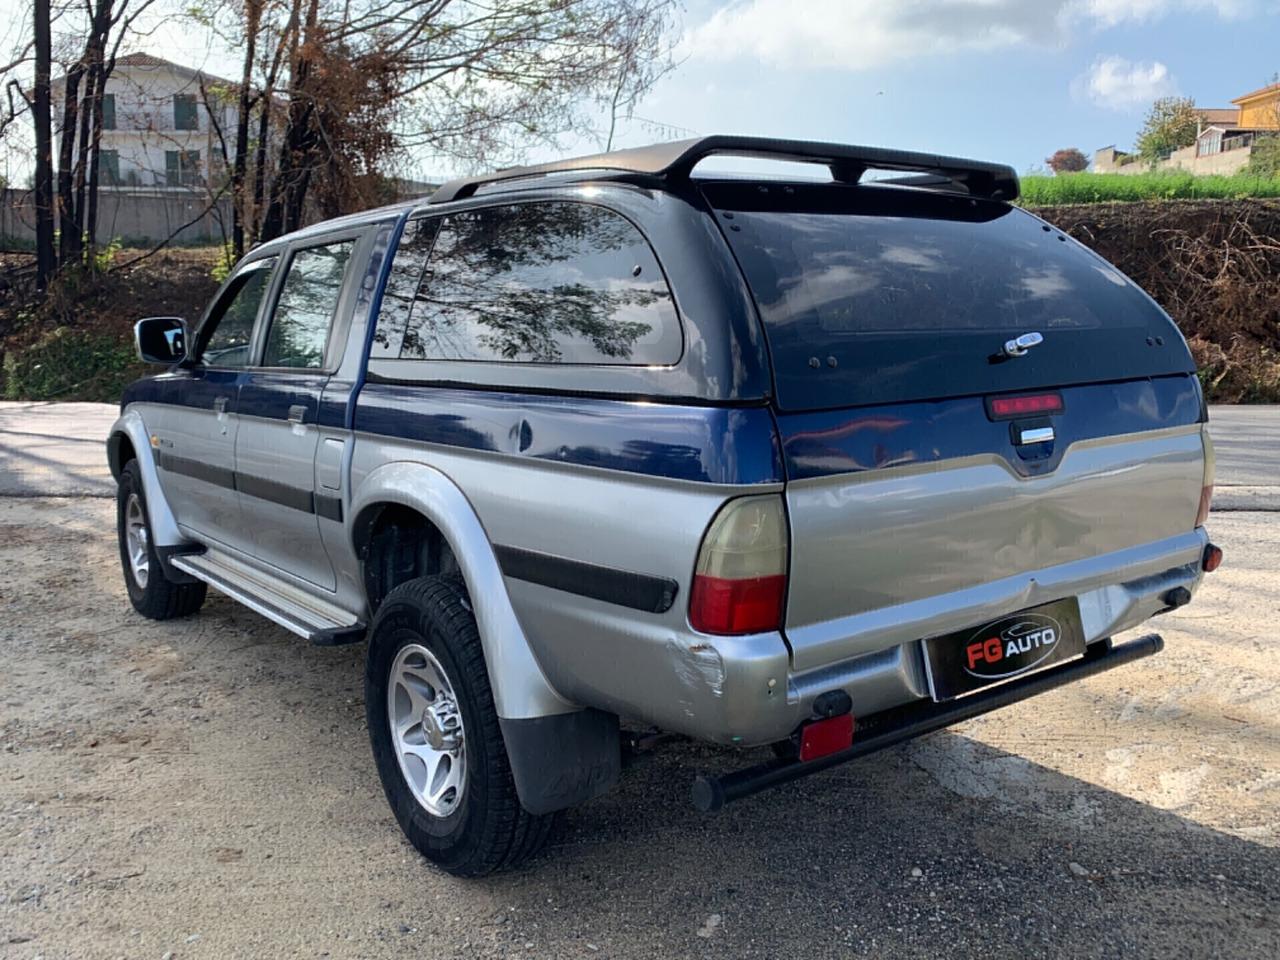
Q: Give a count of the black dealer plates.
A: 1